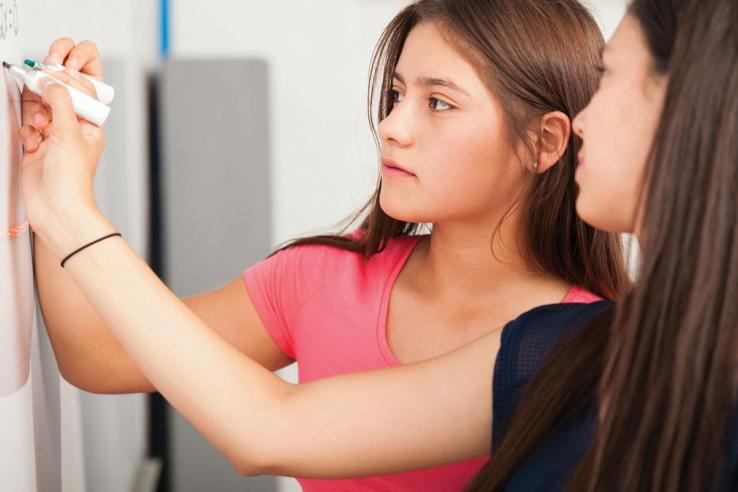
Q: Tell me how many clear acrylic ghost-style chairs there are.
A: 0